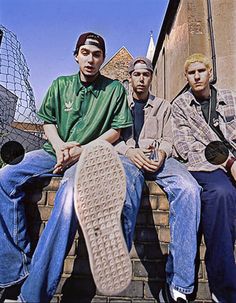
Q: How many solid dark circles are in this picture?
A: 2